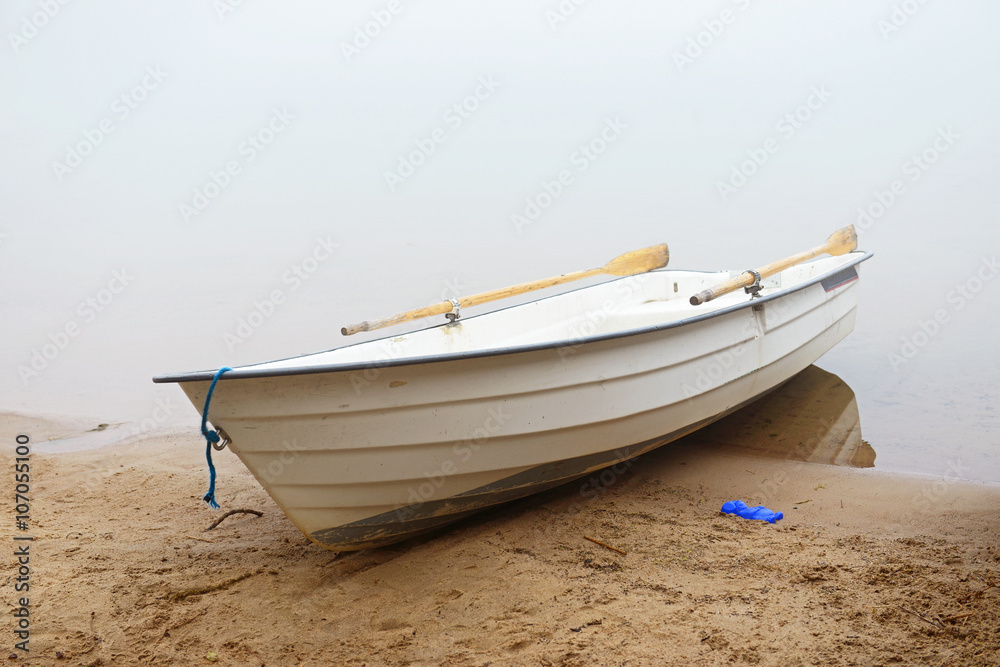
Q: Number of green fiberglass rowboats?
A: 0